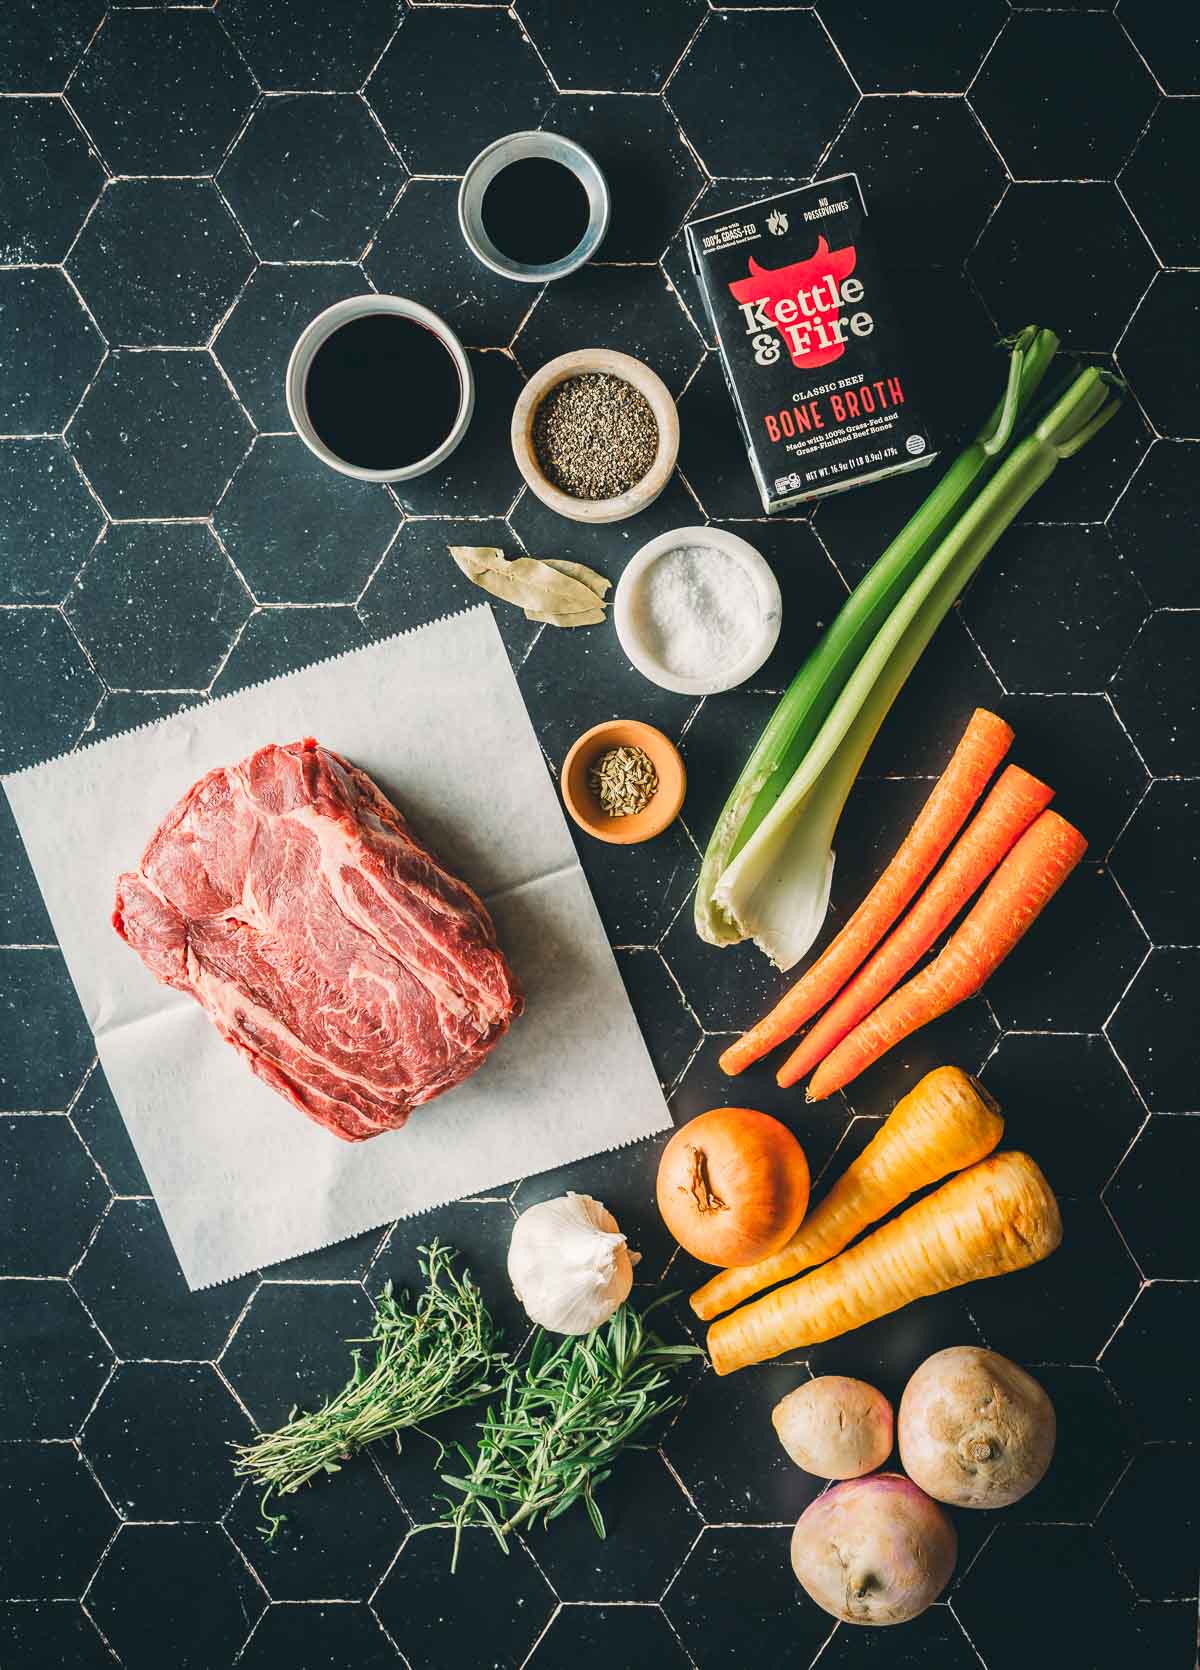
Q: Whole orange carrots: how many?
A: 3